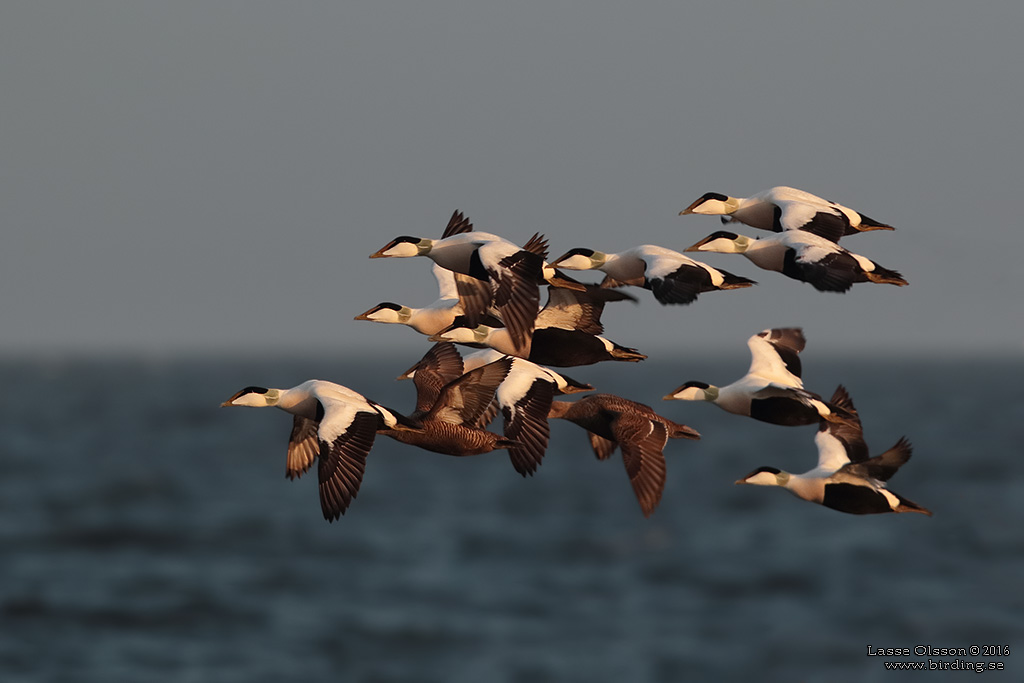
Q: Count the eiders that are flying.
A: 12